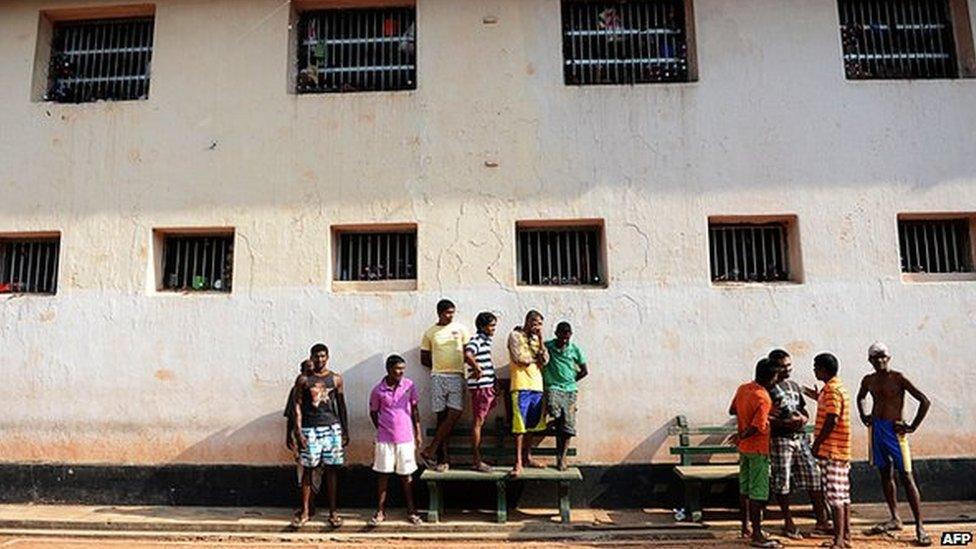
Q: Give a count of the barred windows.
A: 10